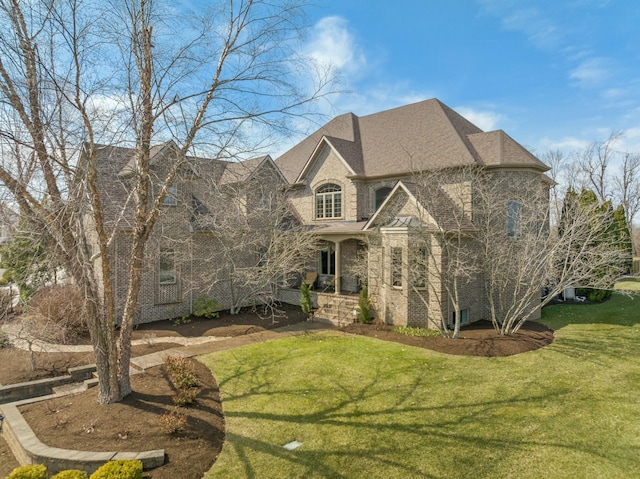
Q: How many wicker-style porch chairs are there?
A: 2